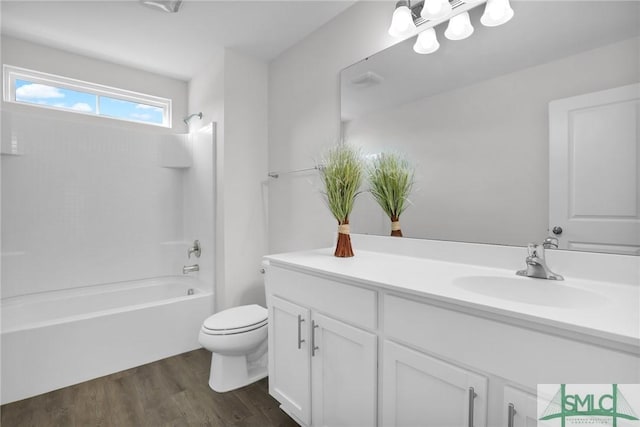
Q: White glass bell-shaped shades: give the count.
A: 5